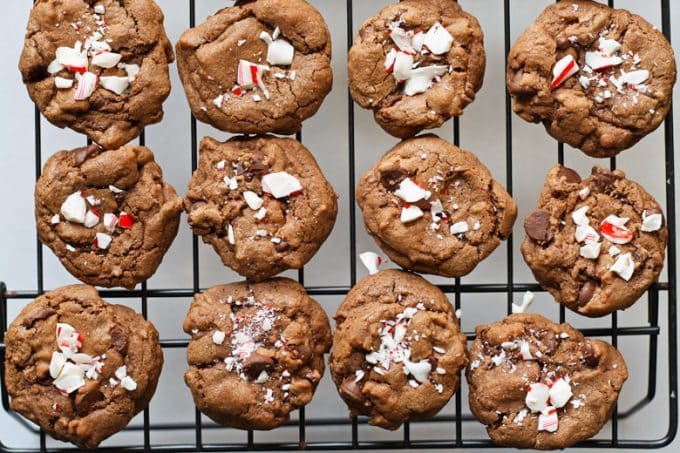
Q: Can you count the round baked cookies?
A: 12